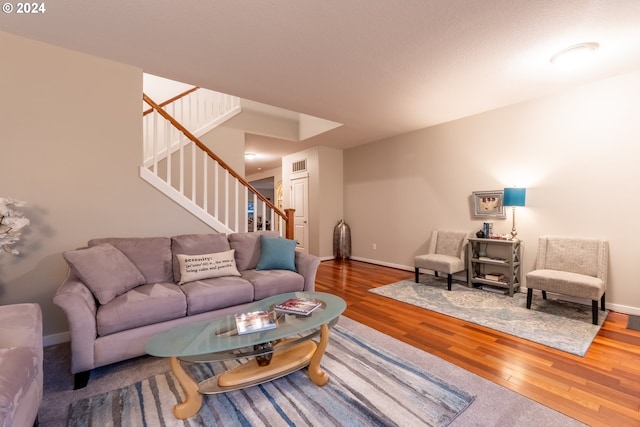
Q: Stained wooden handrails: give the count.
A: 2